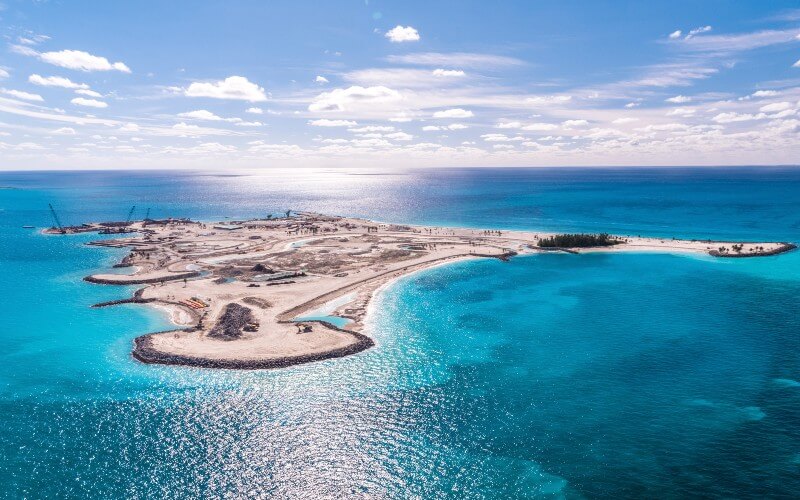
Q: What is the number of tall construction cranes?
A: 3